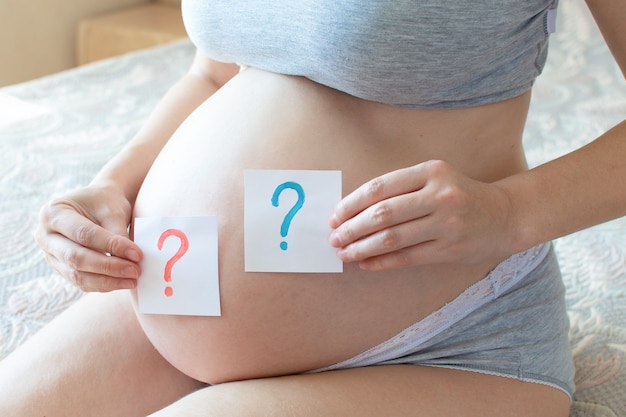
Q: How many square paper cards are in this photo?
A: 2